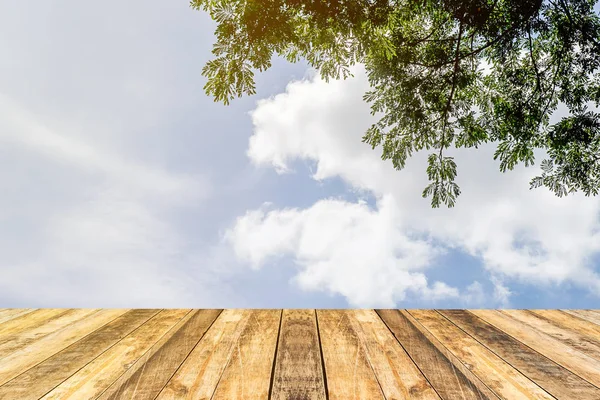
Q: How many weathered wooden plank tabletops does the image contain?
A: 1